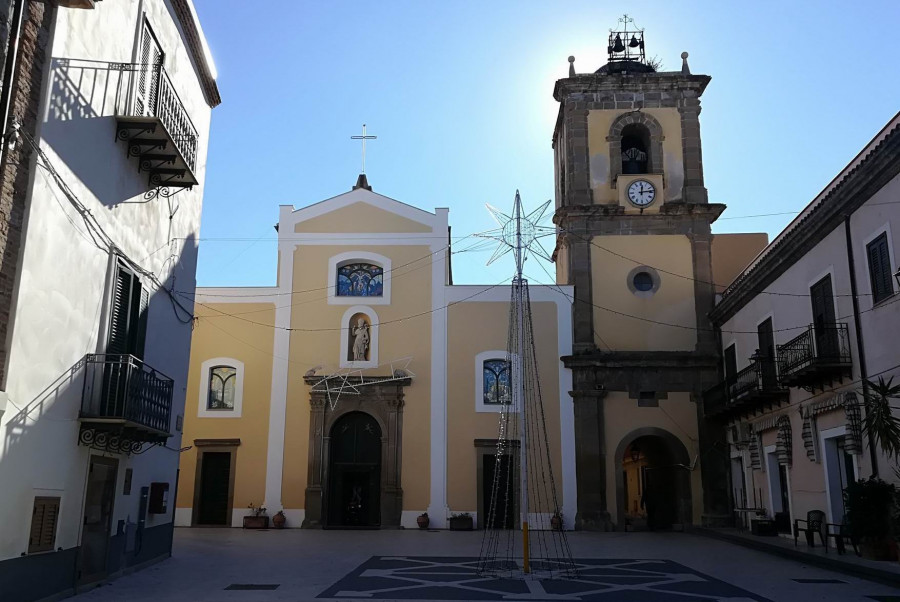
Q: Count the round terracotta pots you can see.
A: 3